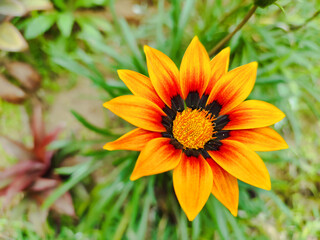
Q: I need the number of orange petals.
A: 13